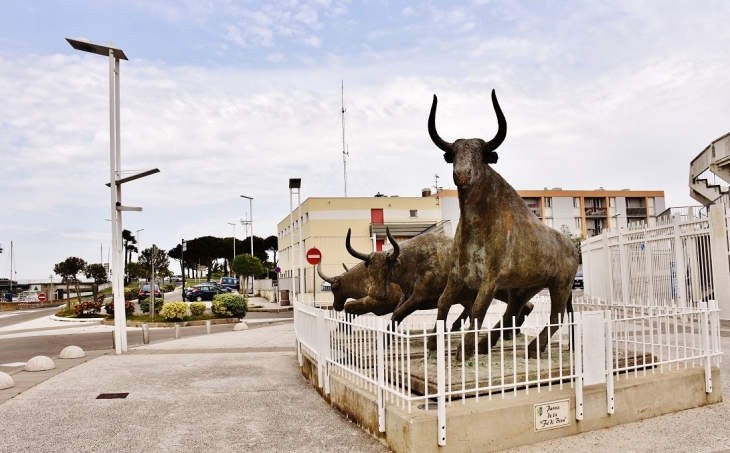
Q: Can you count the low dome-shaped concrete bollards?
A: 4